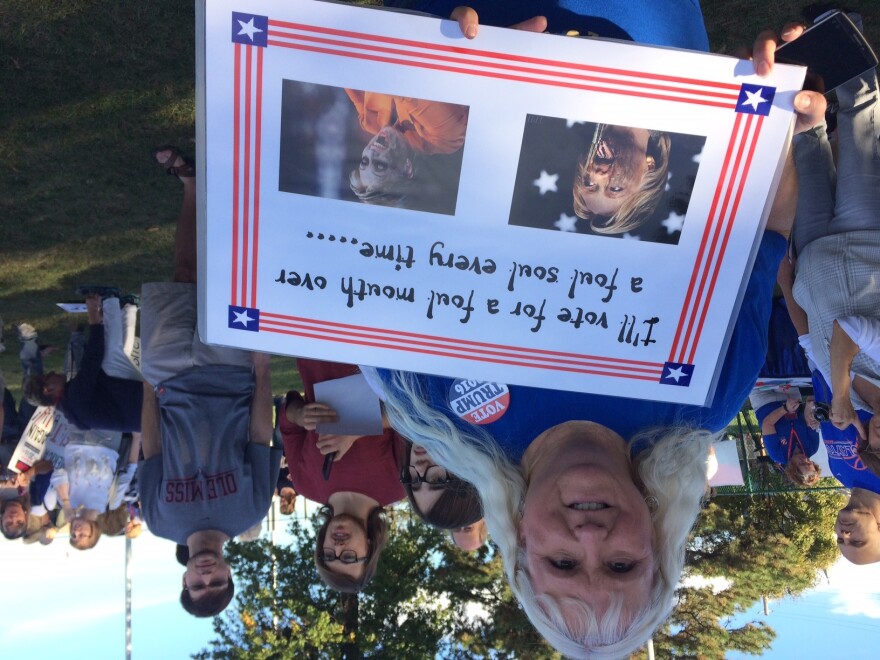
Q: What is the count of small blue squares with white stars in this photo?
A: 4